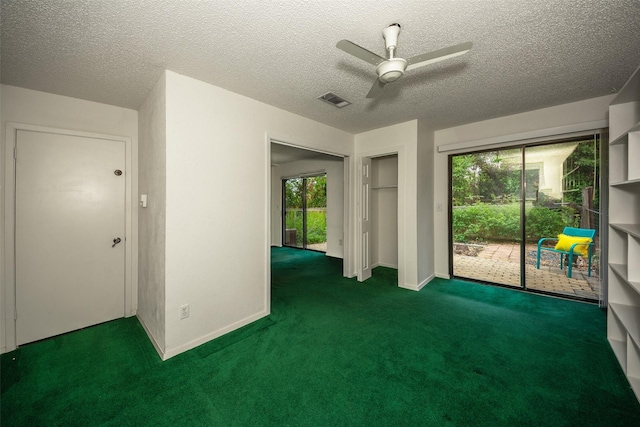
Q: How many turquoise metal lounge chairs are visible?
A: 1